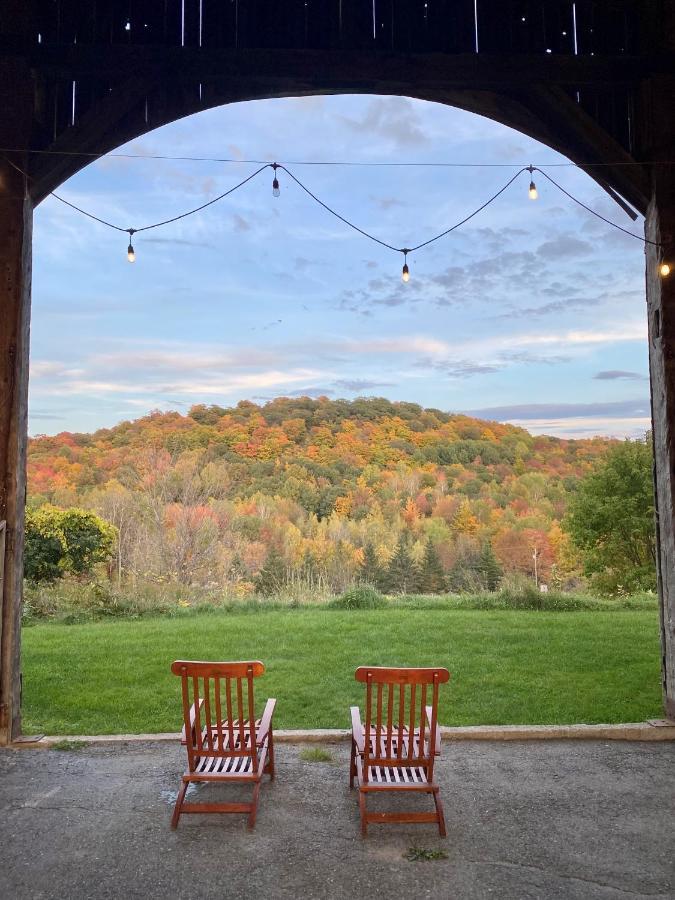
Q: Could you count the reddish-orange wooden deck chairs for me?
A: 2